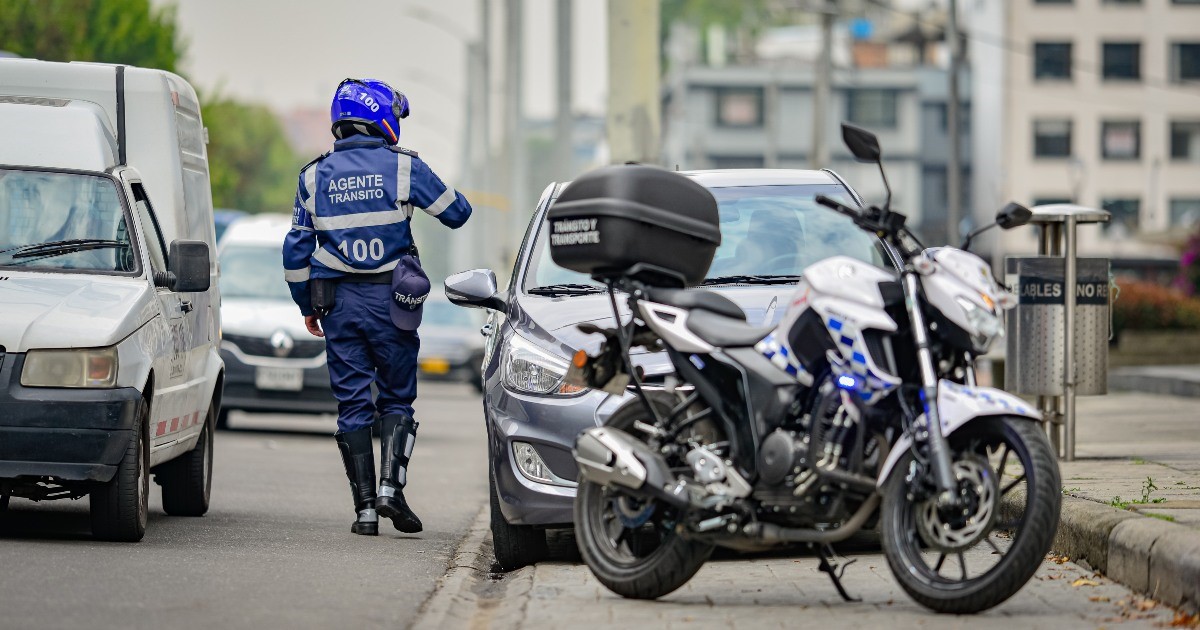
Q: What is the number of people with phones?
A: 0